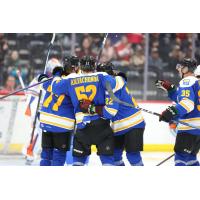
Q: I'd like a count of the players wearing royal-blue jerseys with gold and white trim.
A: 4